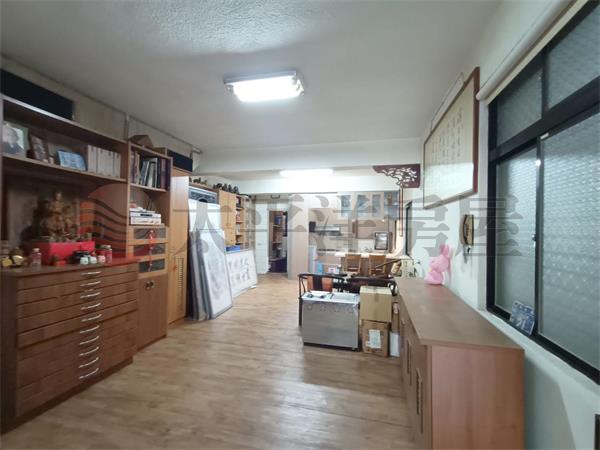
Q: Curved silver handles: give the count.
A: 10